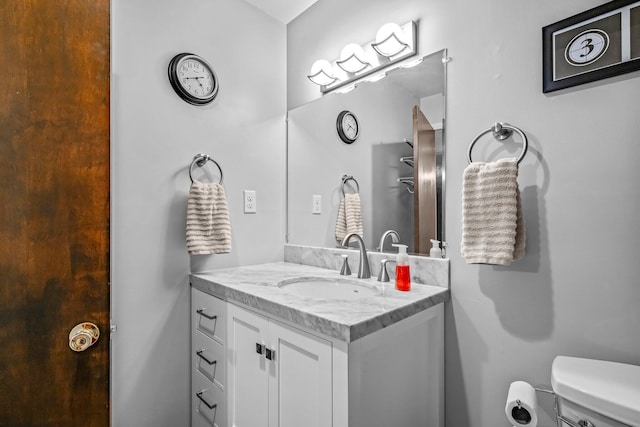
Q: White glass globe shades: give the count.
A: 3